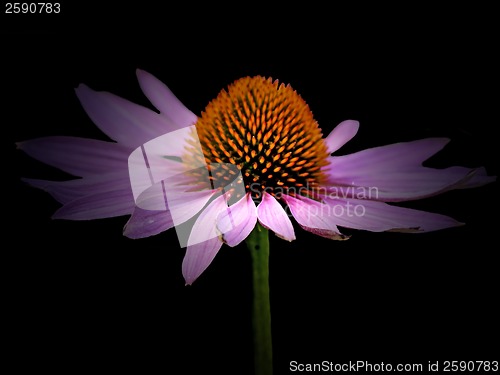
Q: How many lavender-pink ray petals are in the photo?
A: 14